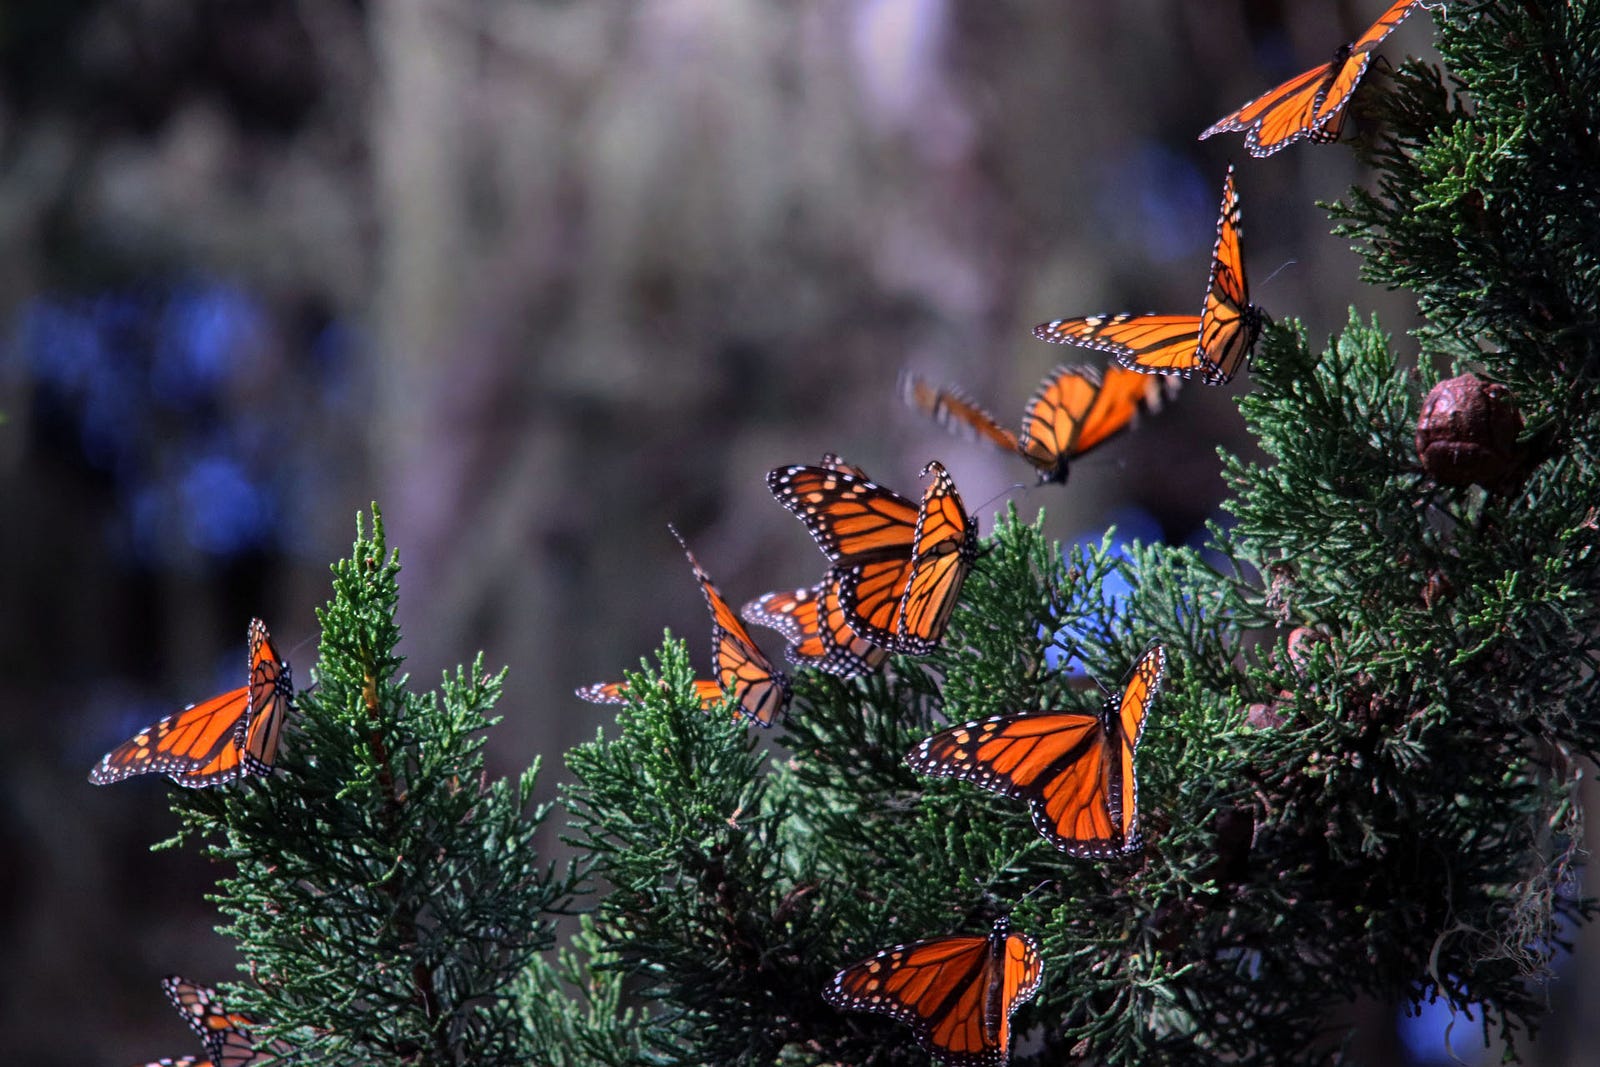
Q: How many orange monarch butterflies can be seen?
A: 10